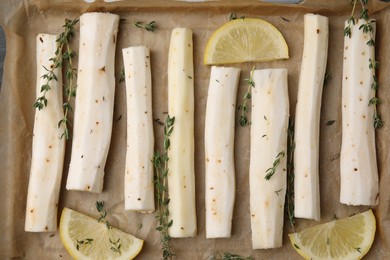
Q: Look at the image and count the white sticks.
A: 8